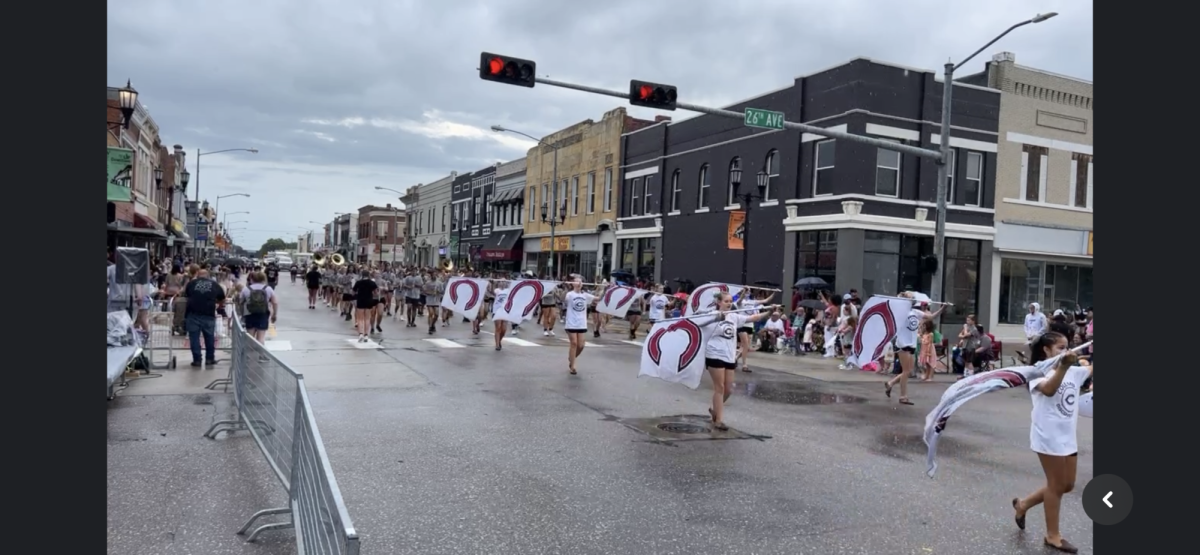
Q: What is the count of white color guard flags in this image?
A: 7